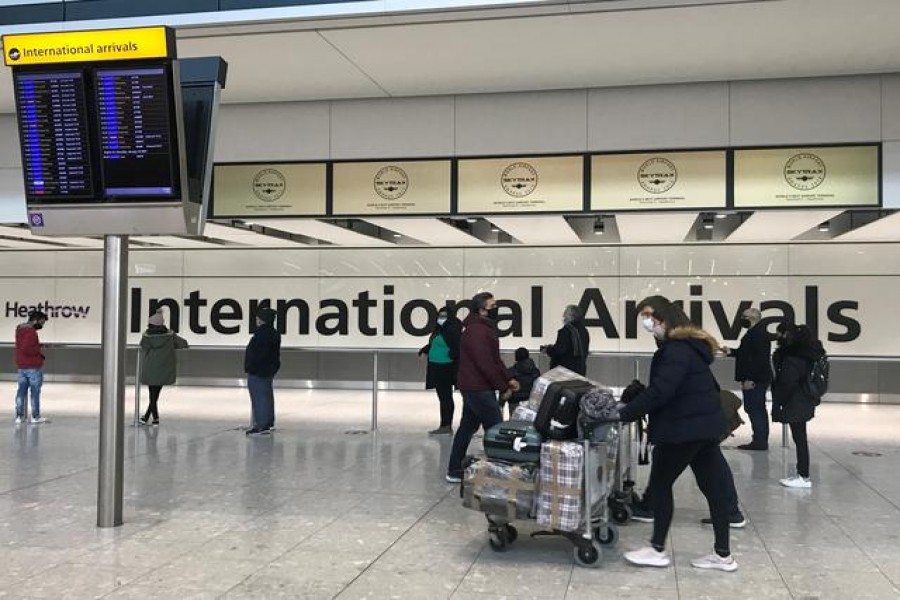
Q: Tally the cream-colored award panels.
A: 5